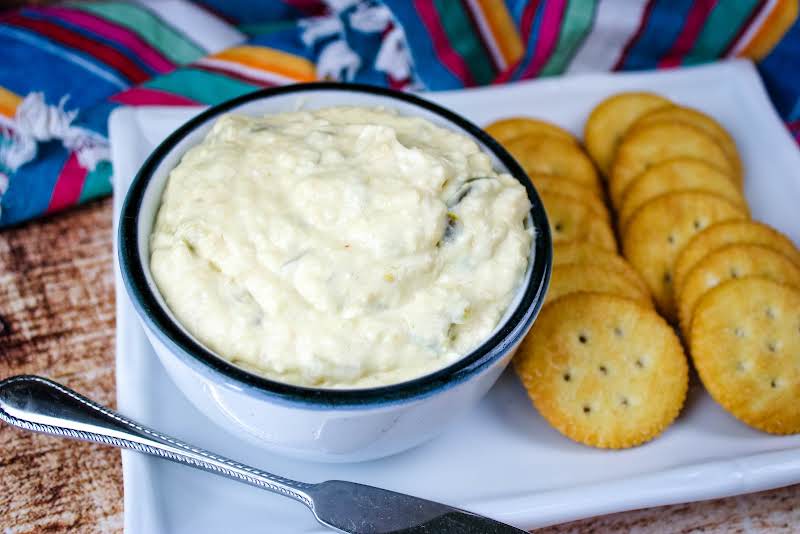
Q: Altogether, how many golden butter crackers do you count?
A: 15